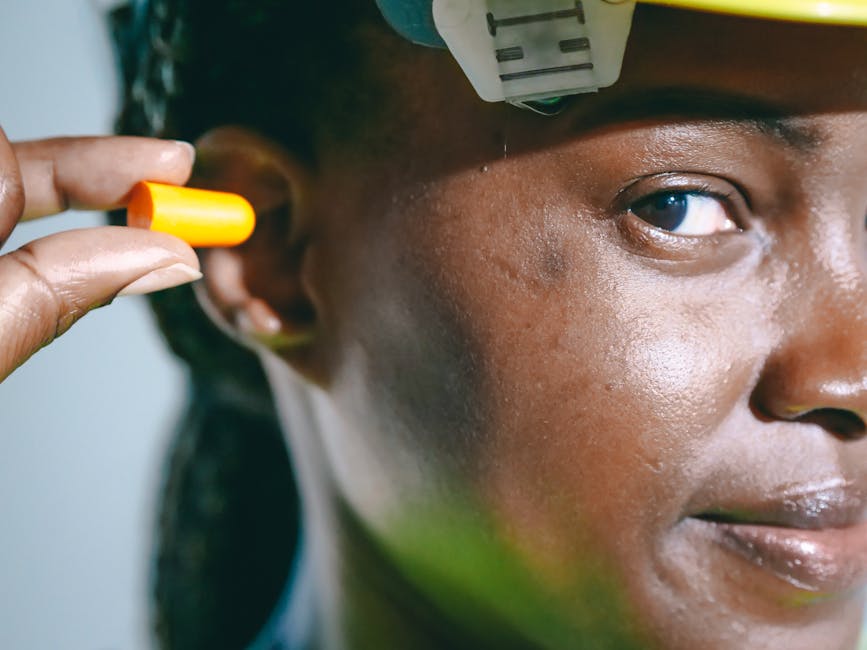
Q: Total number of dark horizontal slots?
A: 4